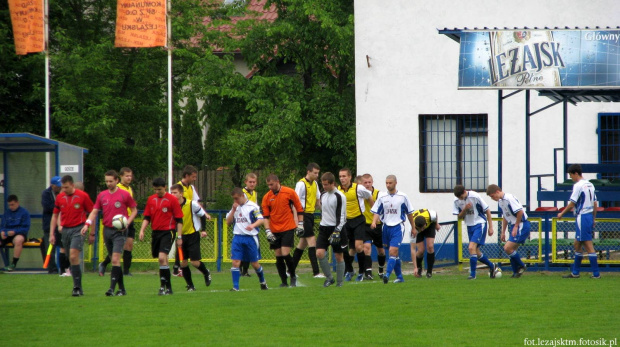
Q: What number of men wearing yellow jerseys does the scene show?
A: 8